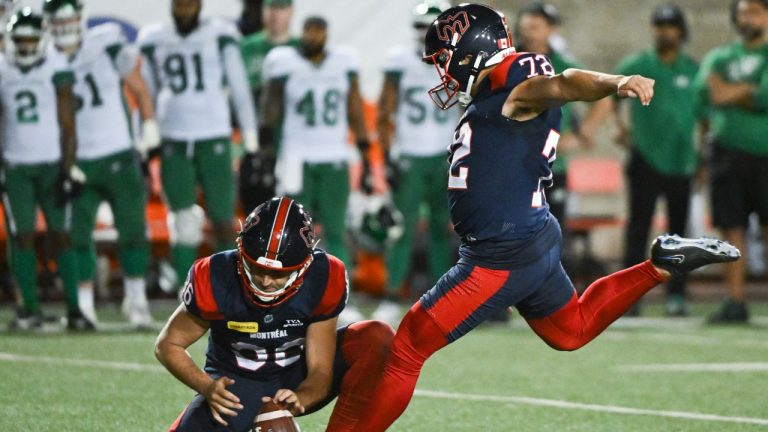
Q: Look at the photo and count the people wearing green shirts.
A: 4